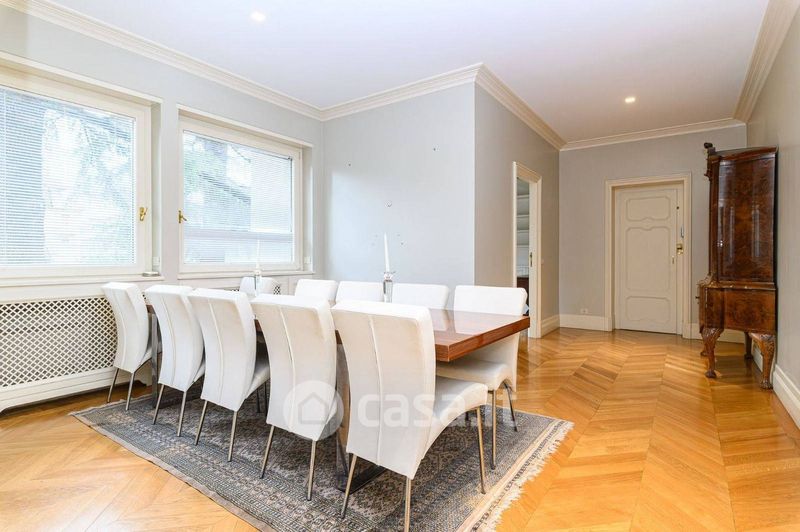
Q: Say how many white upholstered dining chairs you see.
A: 10